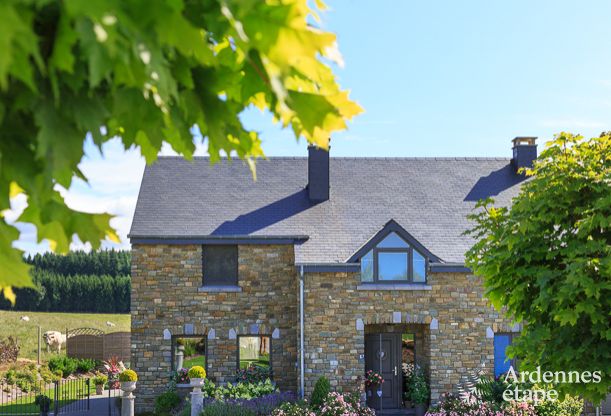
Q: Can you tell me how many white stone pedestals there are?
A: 2